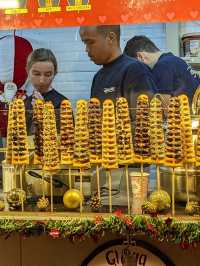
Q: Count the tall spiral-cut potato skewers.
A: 13